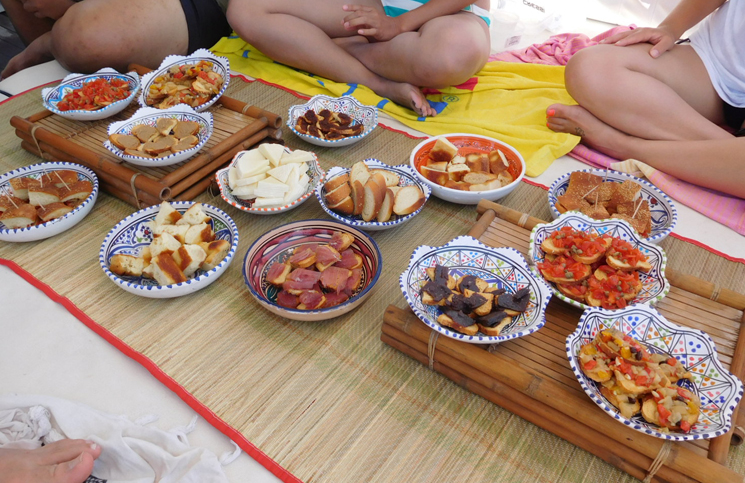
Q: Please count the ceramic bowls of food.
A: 14